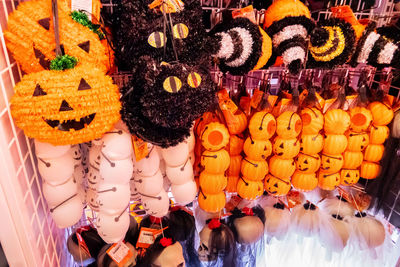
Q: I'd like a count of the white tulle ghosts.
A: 5